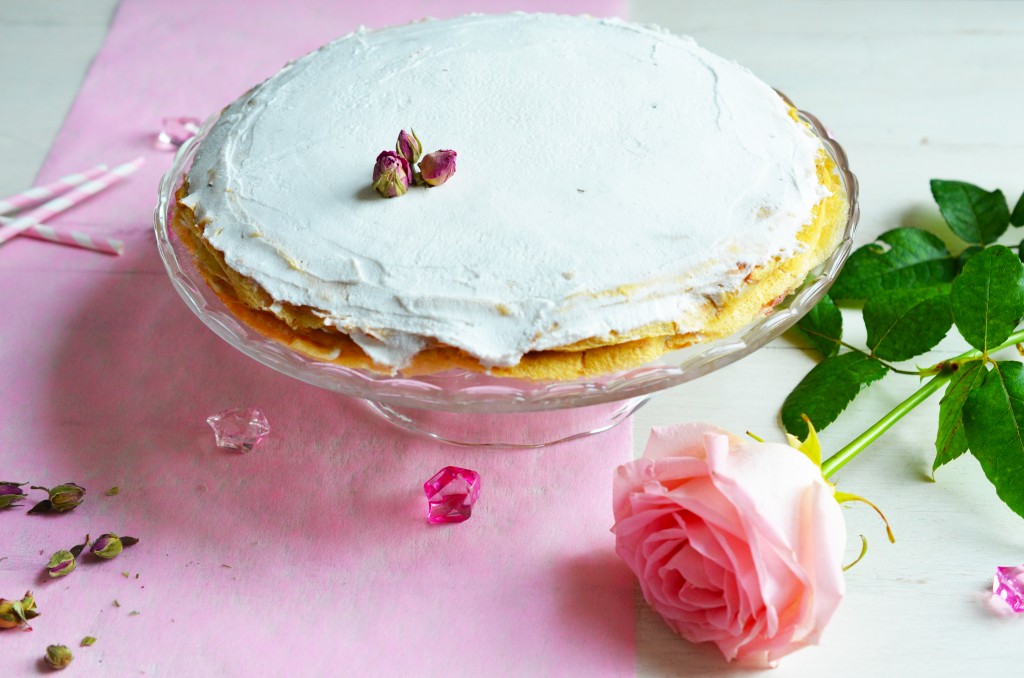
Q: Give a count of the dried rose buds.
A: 9